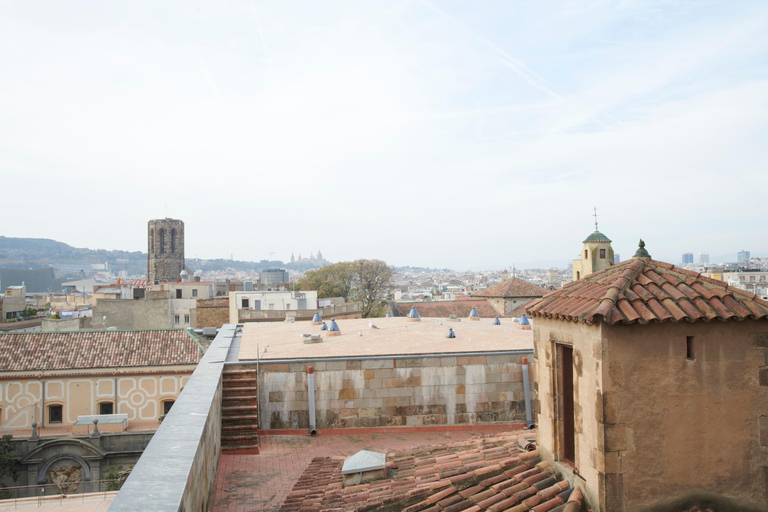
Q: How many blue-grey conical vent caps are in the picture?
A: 9